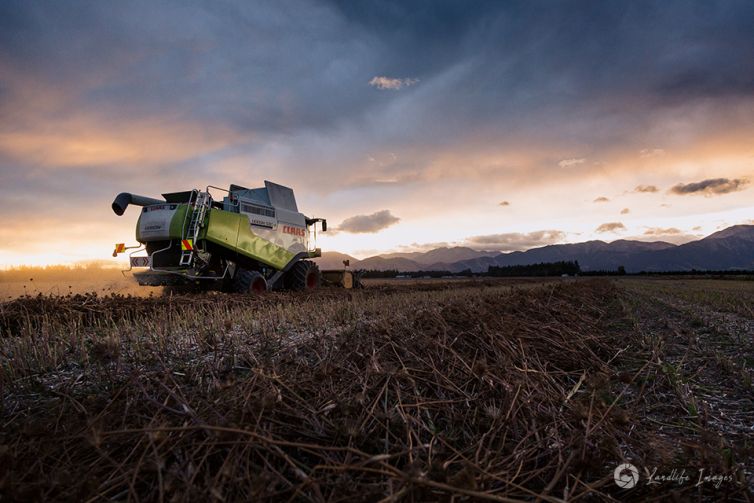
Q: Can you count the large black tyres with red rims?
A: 2